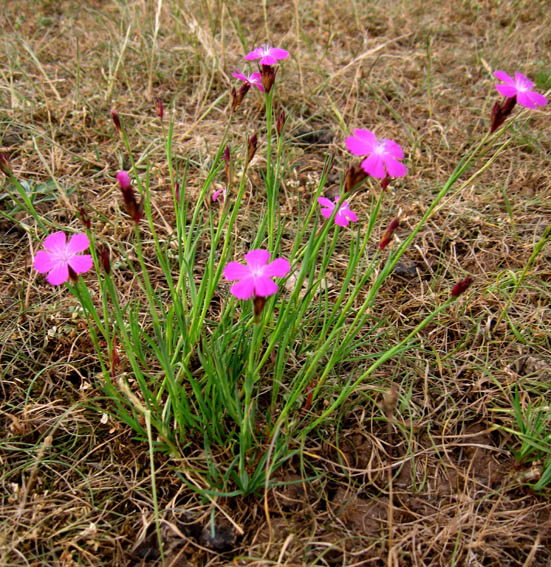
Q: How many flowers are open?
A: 7